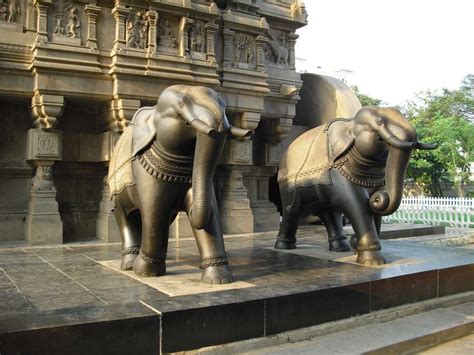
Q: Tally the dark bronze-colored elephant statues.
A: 2